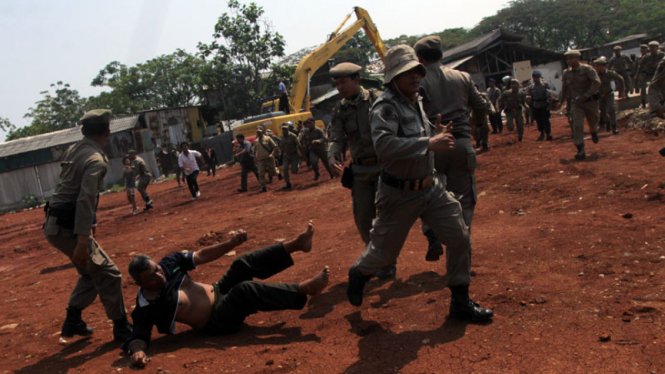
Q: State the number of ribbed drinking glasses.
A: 0